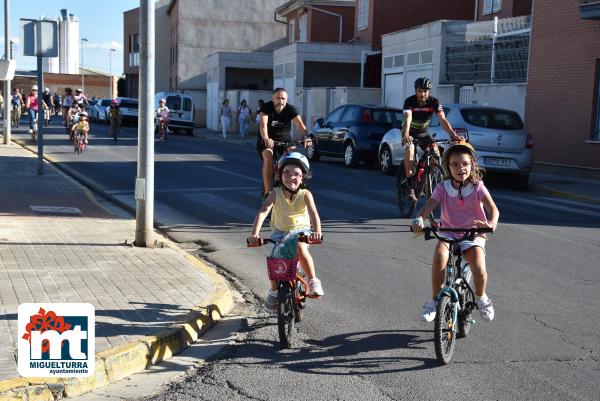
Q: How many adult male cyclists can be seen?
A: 2